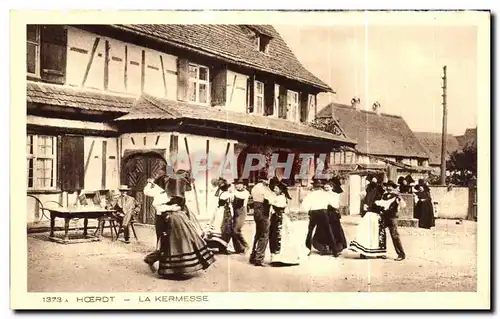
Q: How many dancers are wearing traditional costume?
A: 10